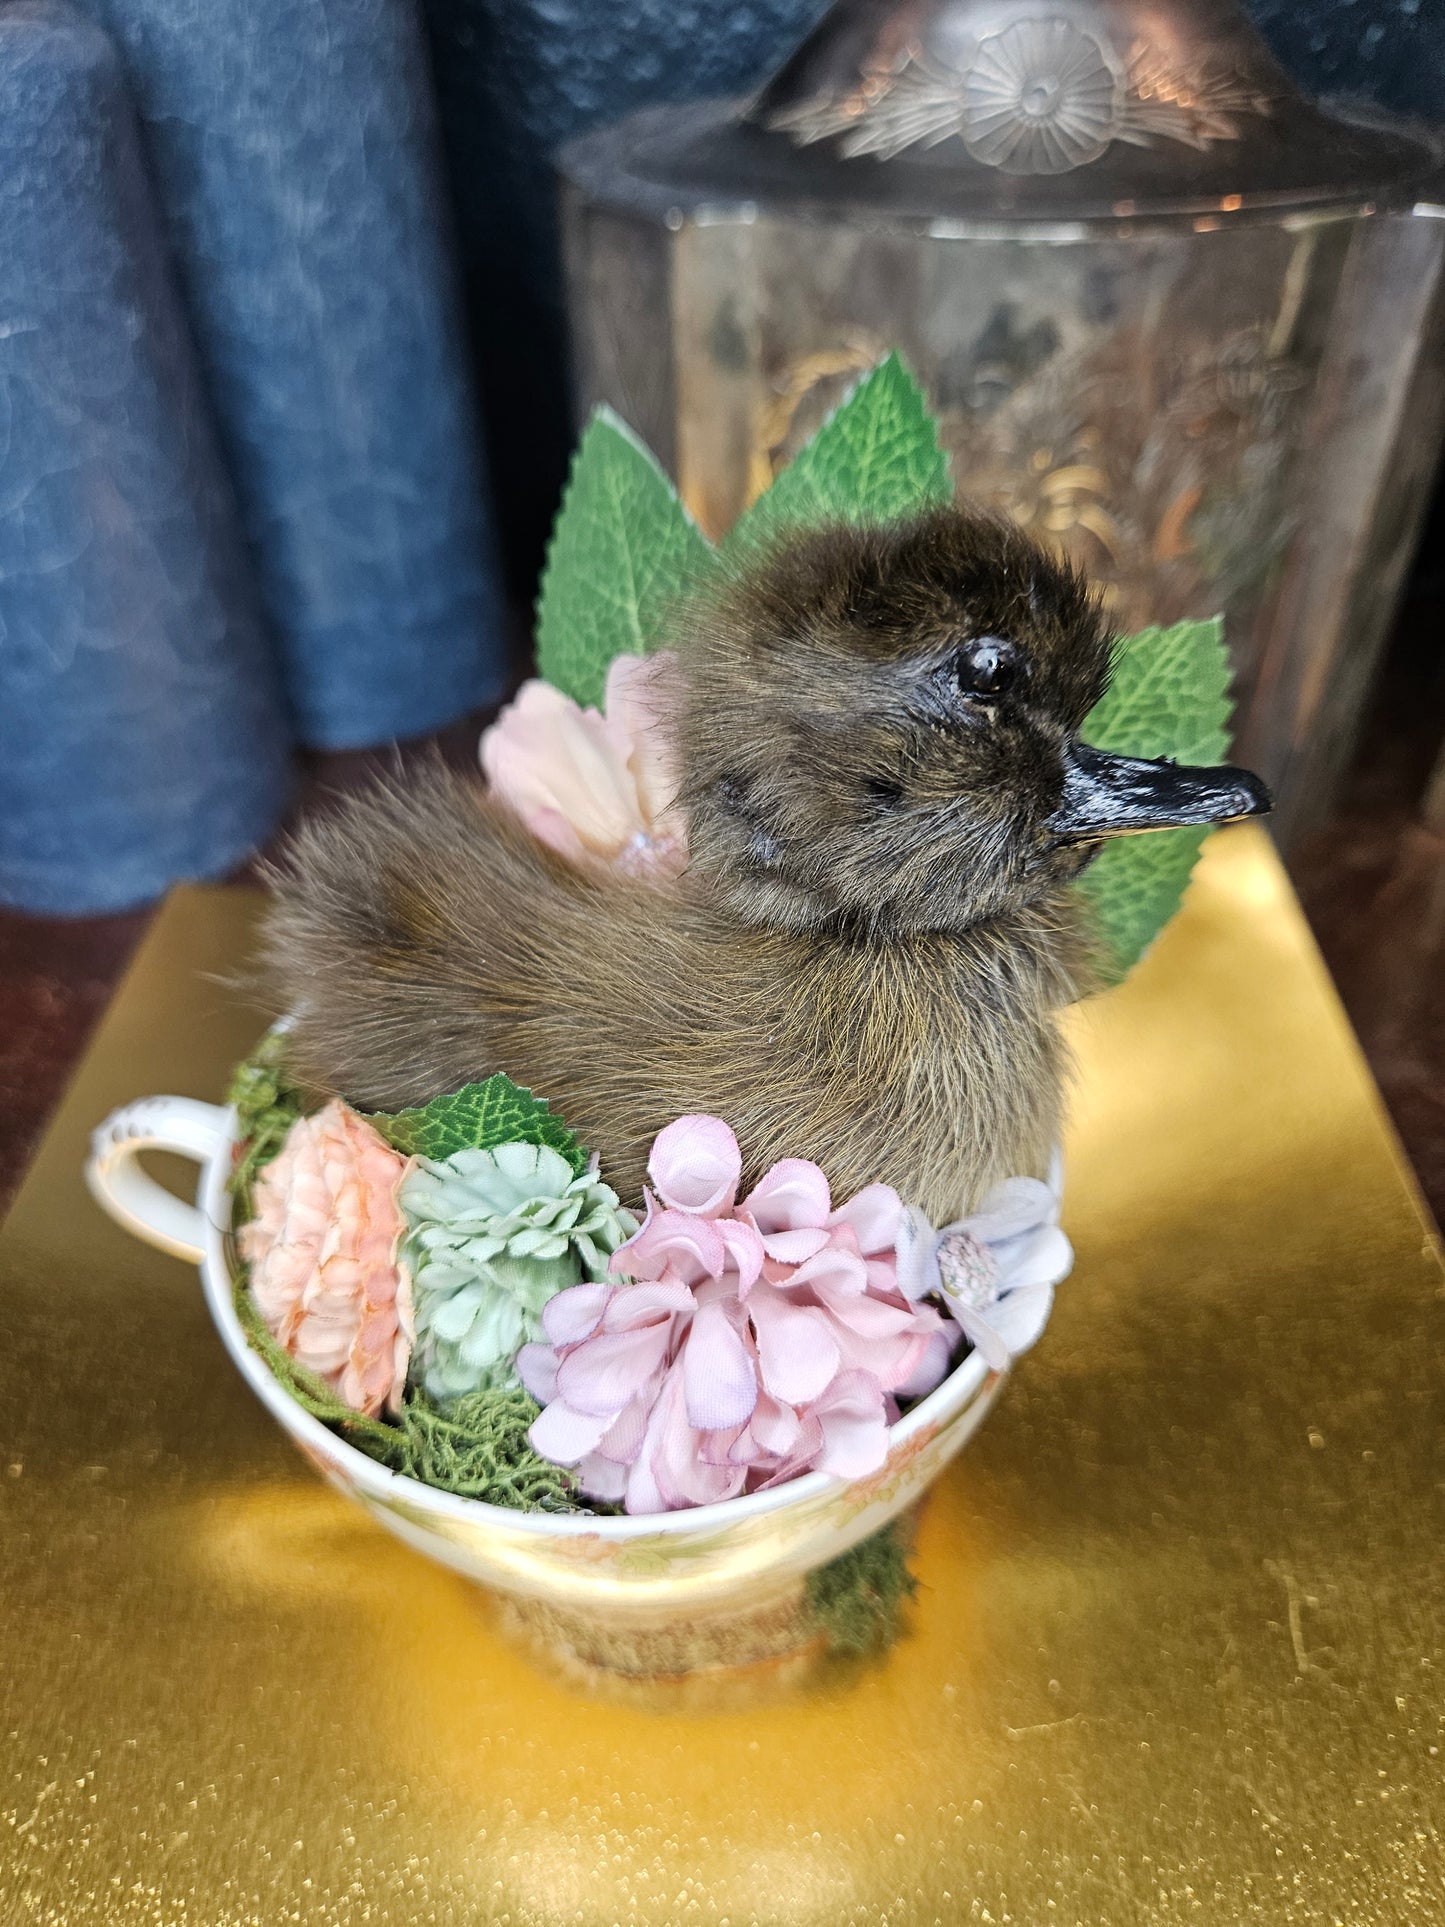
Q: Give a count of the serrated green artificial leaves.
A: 4